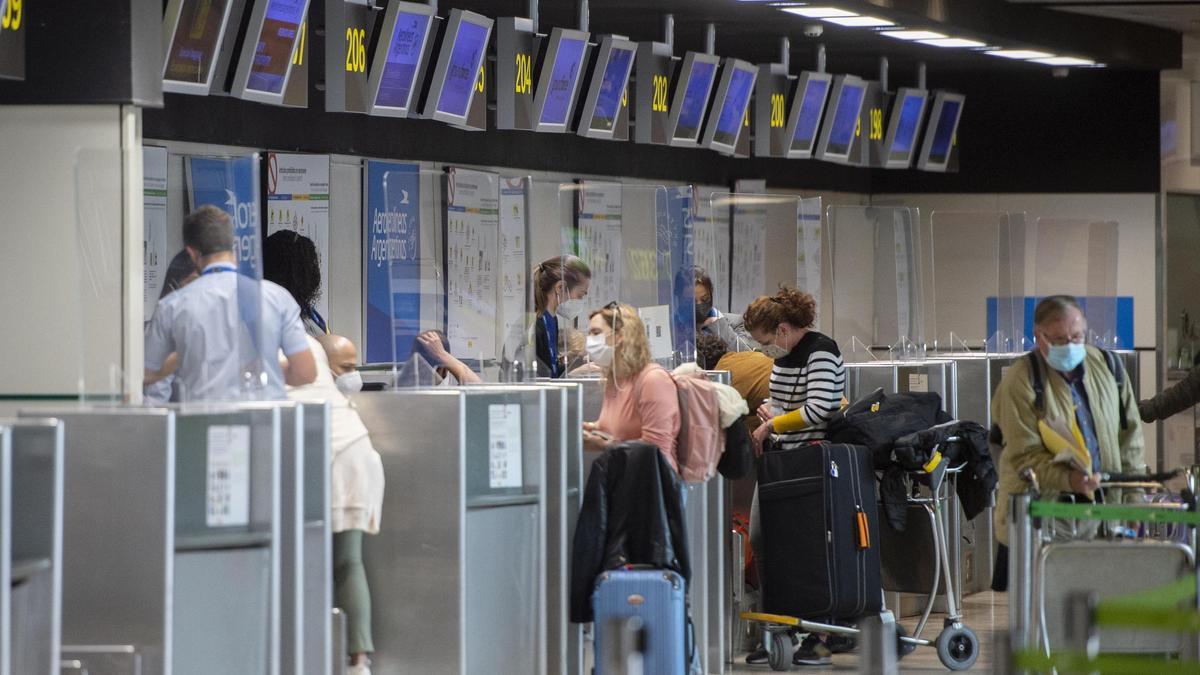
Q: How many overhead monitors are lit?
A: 12